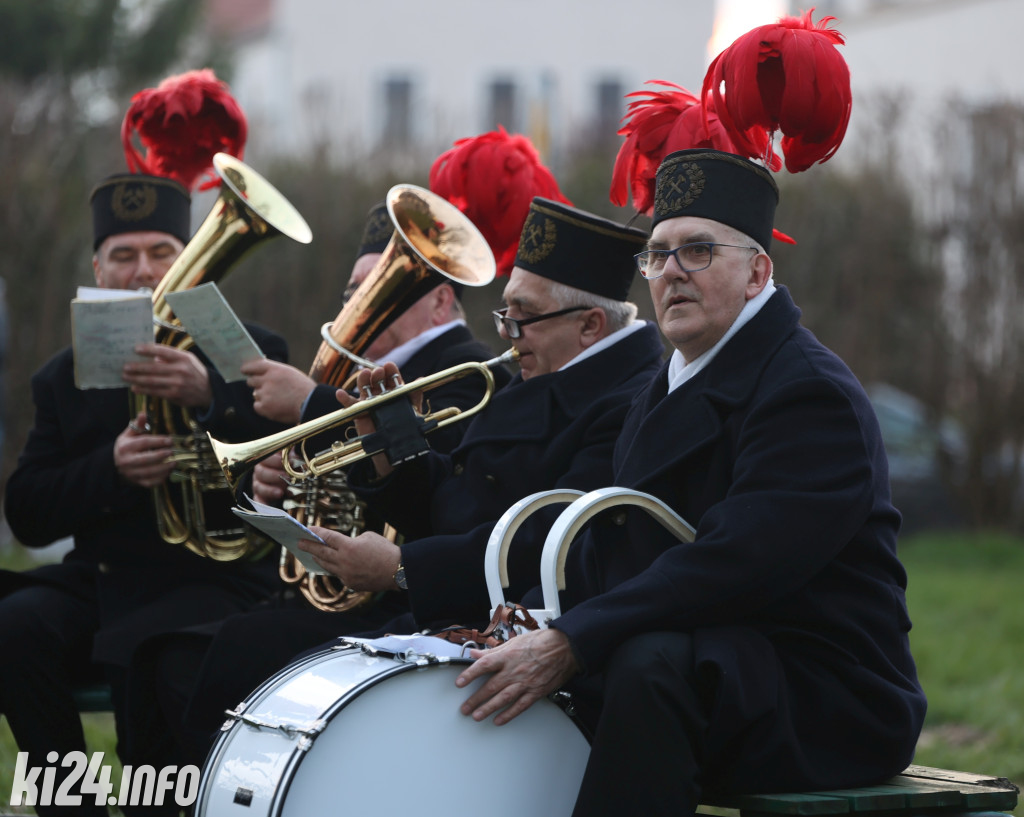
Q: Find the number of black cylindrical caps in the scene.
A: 4